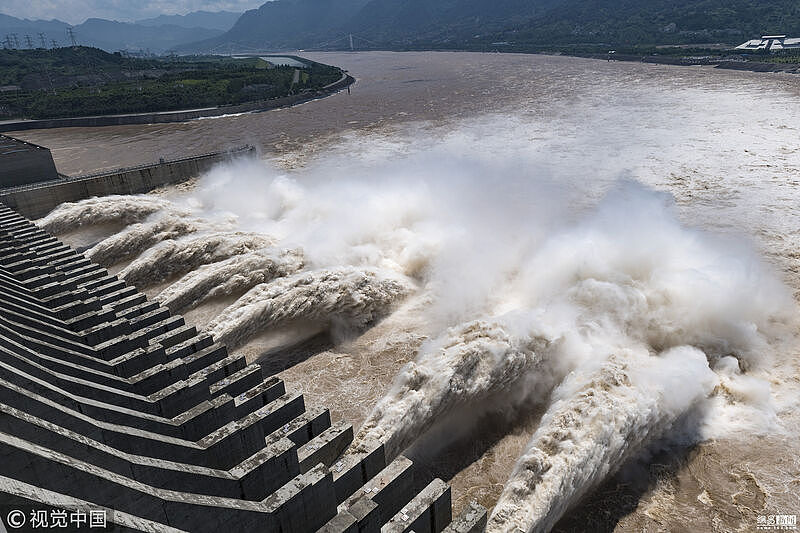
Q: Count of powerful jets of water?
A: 7